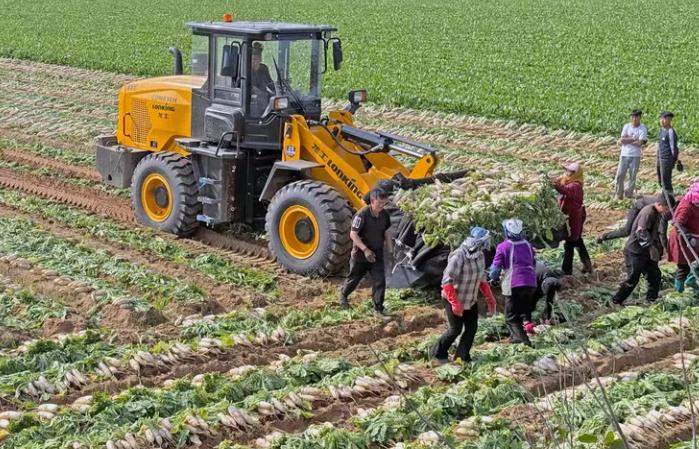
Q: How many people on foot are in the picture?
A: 10